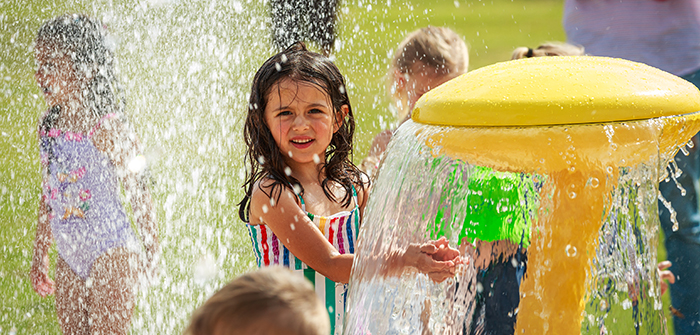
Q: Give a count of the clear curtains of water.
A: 1